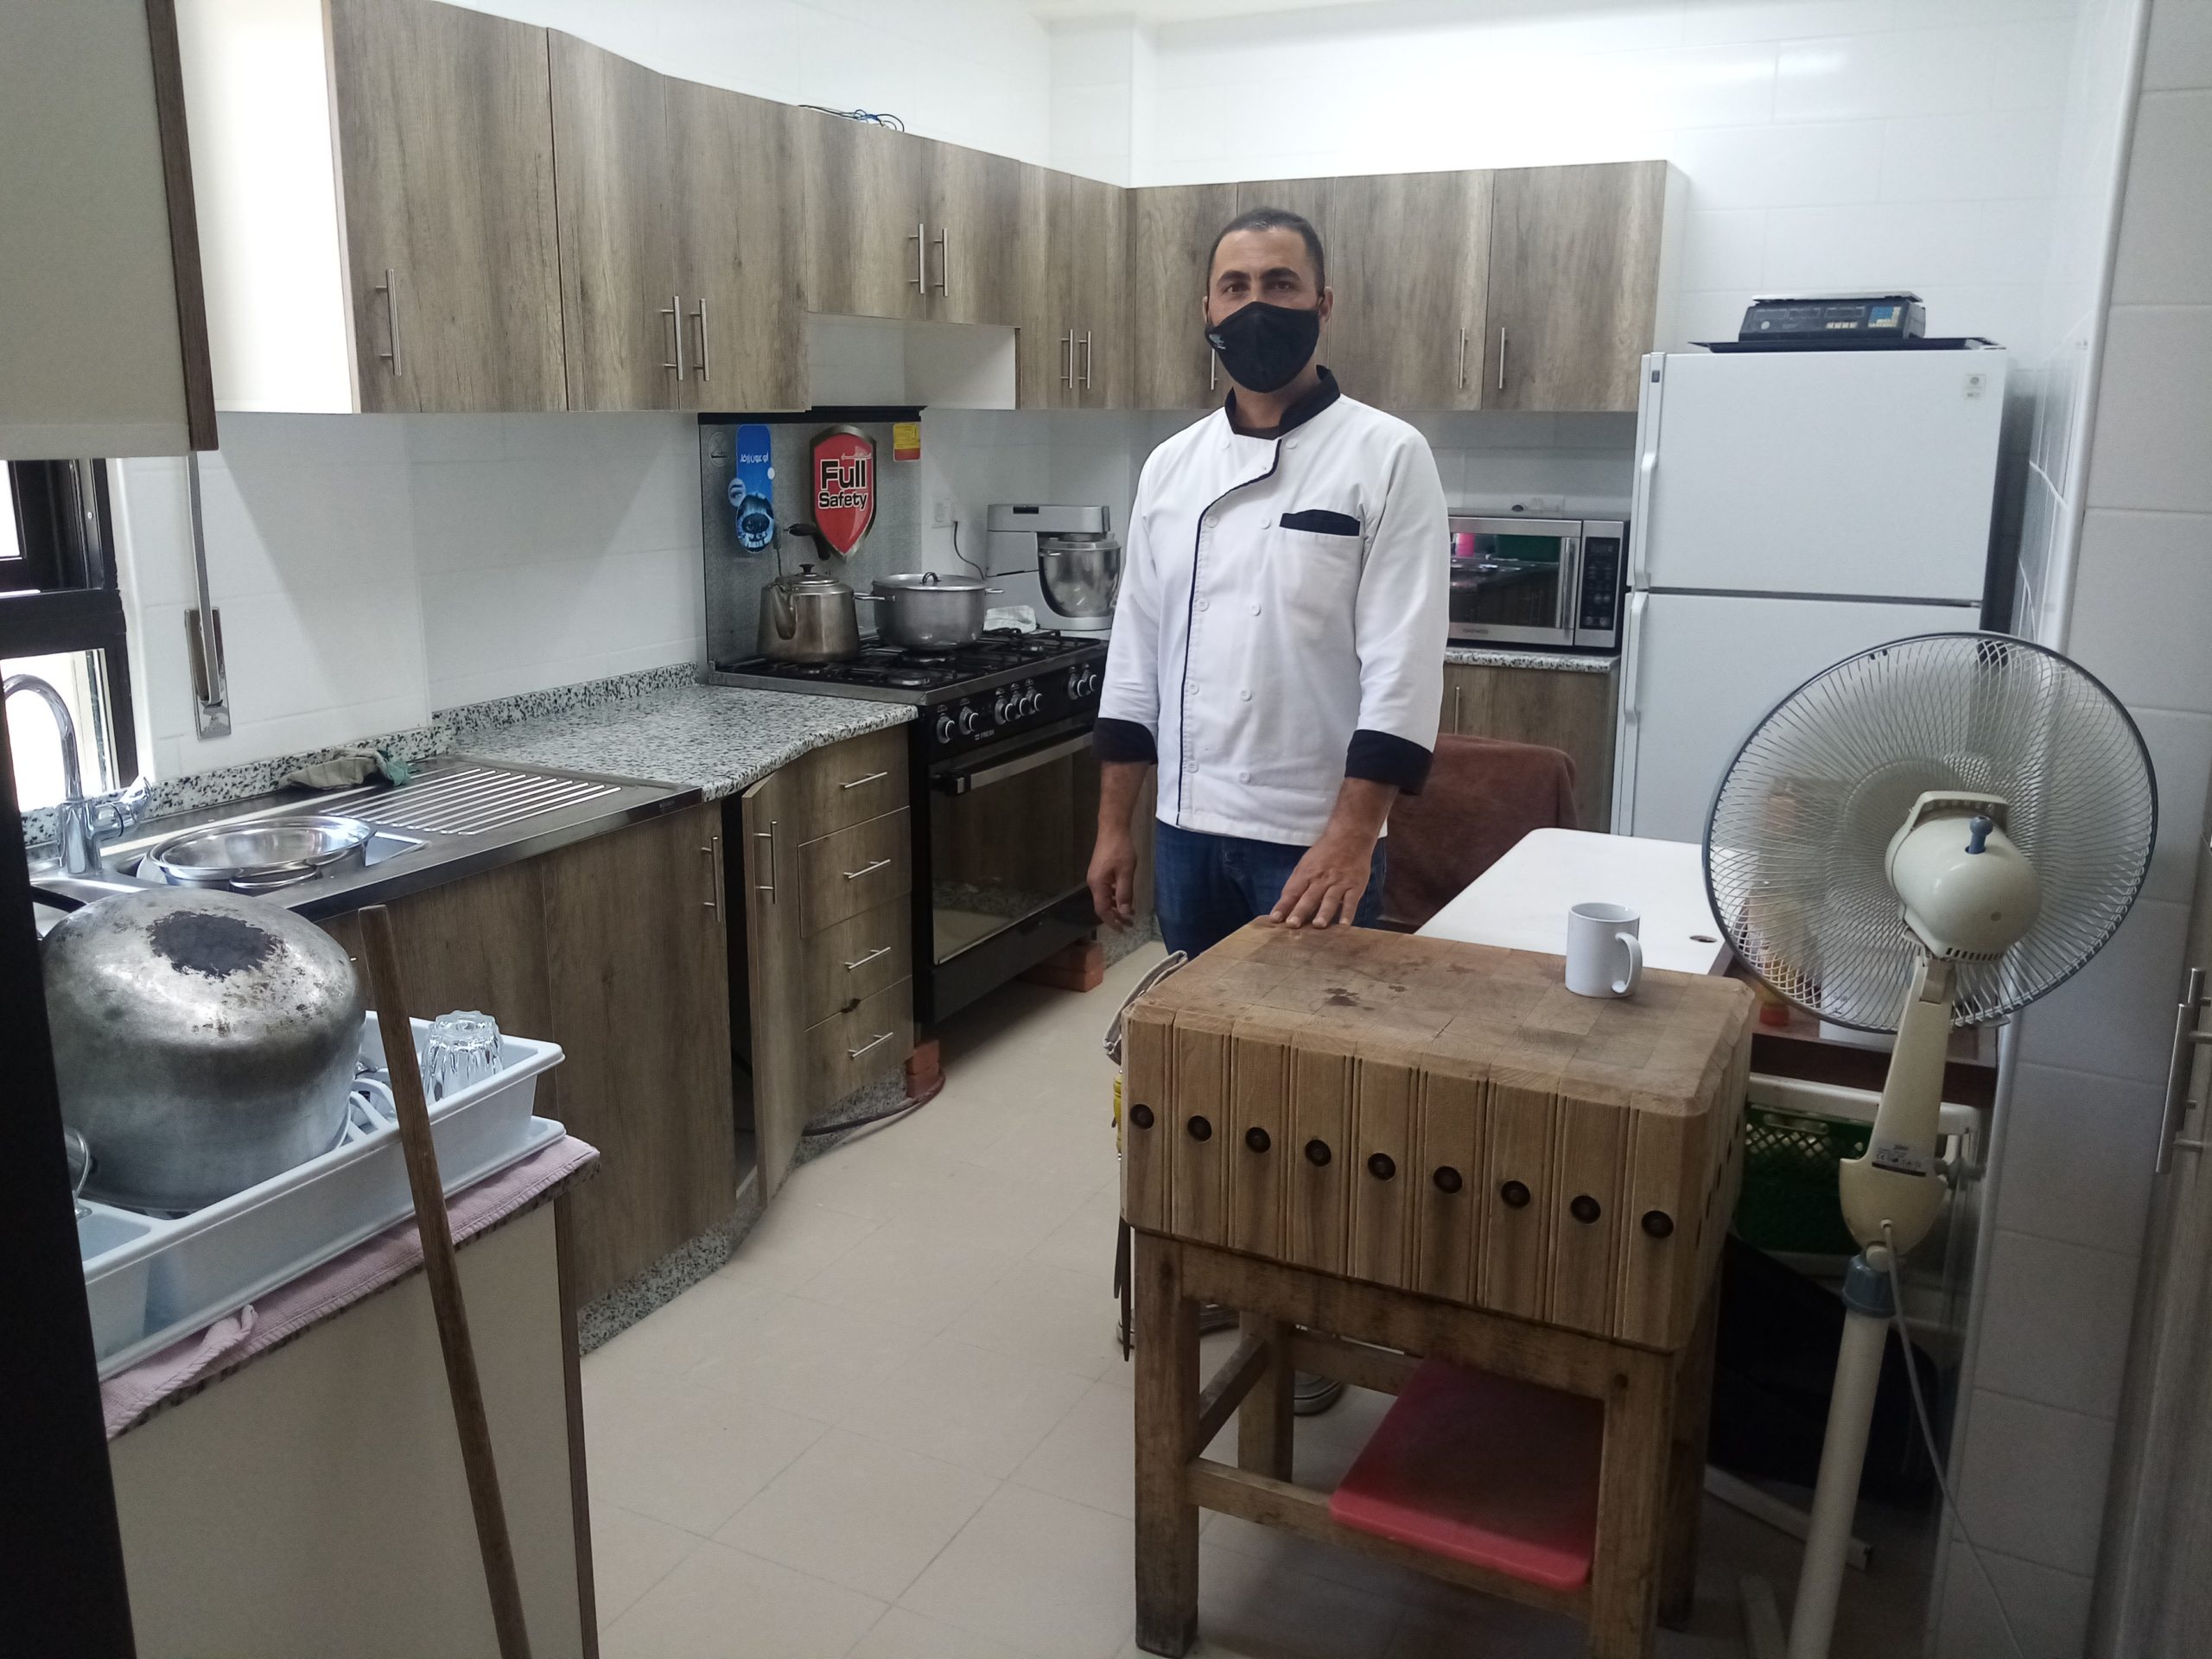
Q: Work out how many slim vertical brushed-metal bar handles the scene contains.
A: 15